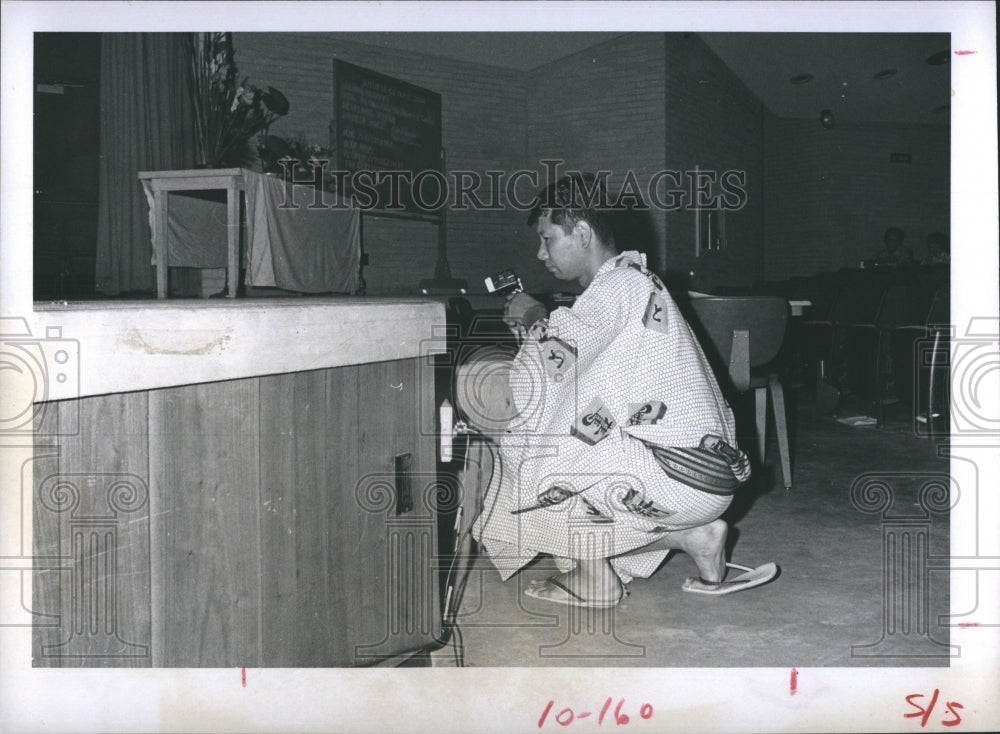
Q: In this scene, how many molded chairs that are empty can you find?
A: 1